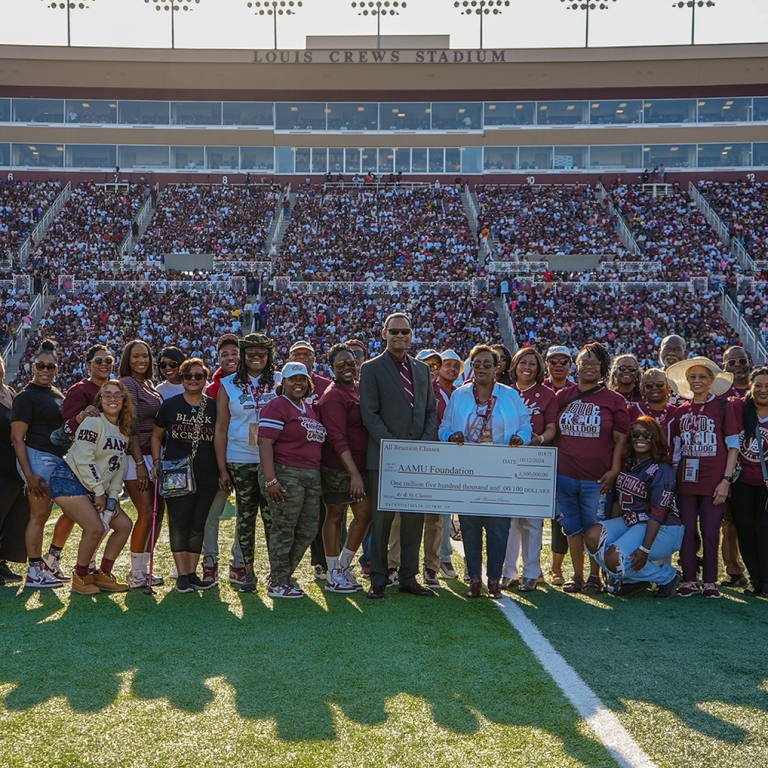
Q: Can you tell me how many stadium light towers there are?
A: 7